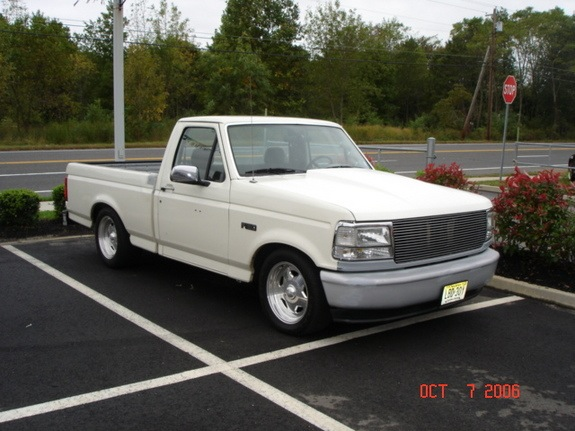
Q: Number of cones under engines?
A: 0